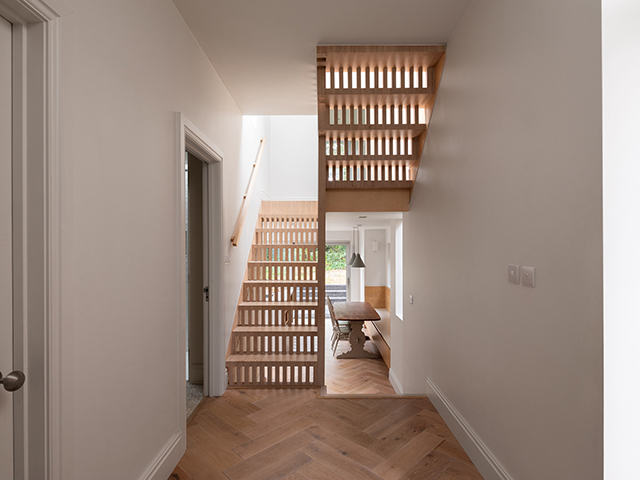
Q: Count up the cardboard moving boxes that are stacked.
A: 0